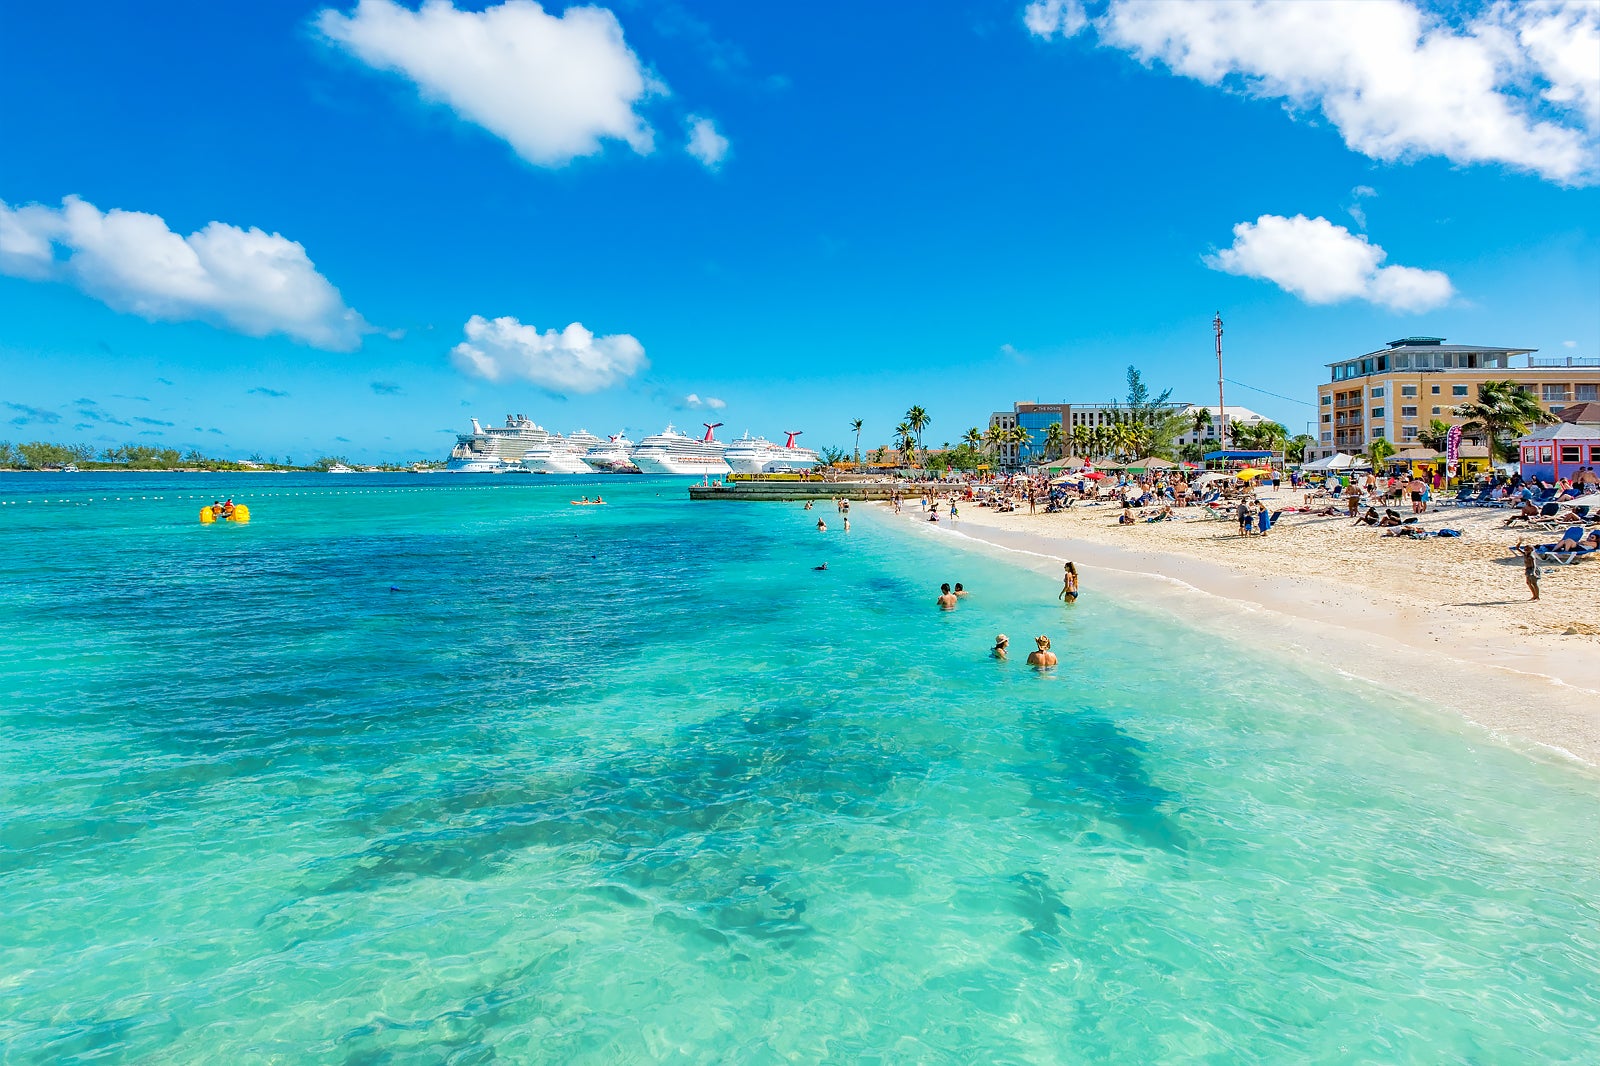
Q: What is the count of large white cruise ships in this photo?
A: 5